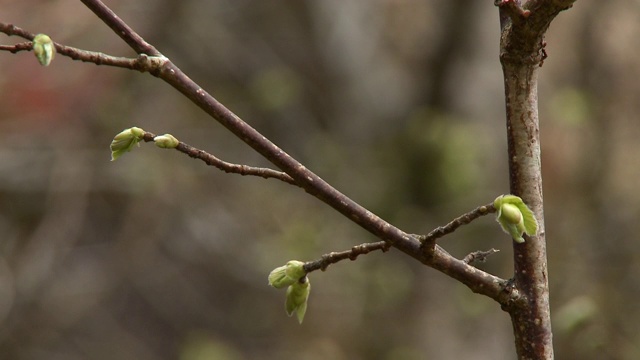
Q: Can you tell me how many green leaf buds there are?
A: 6